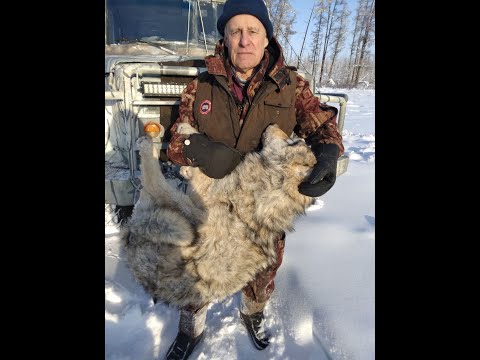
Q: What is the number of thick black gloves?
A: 2